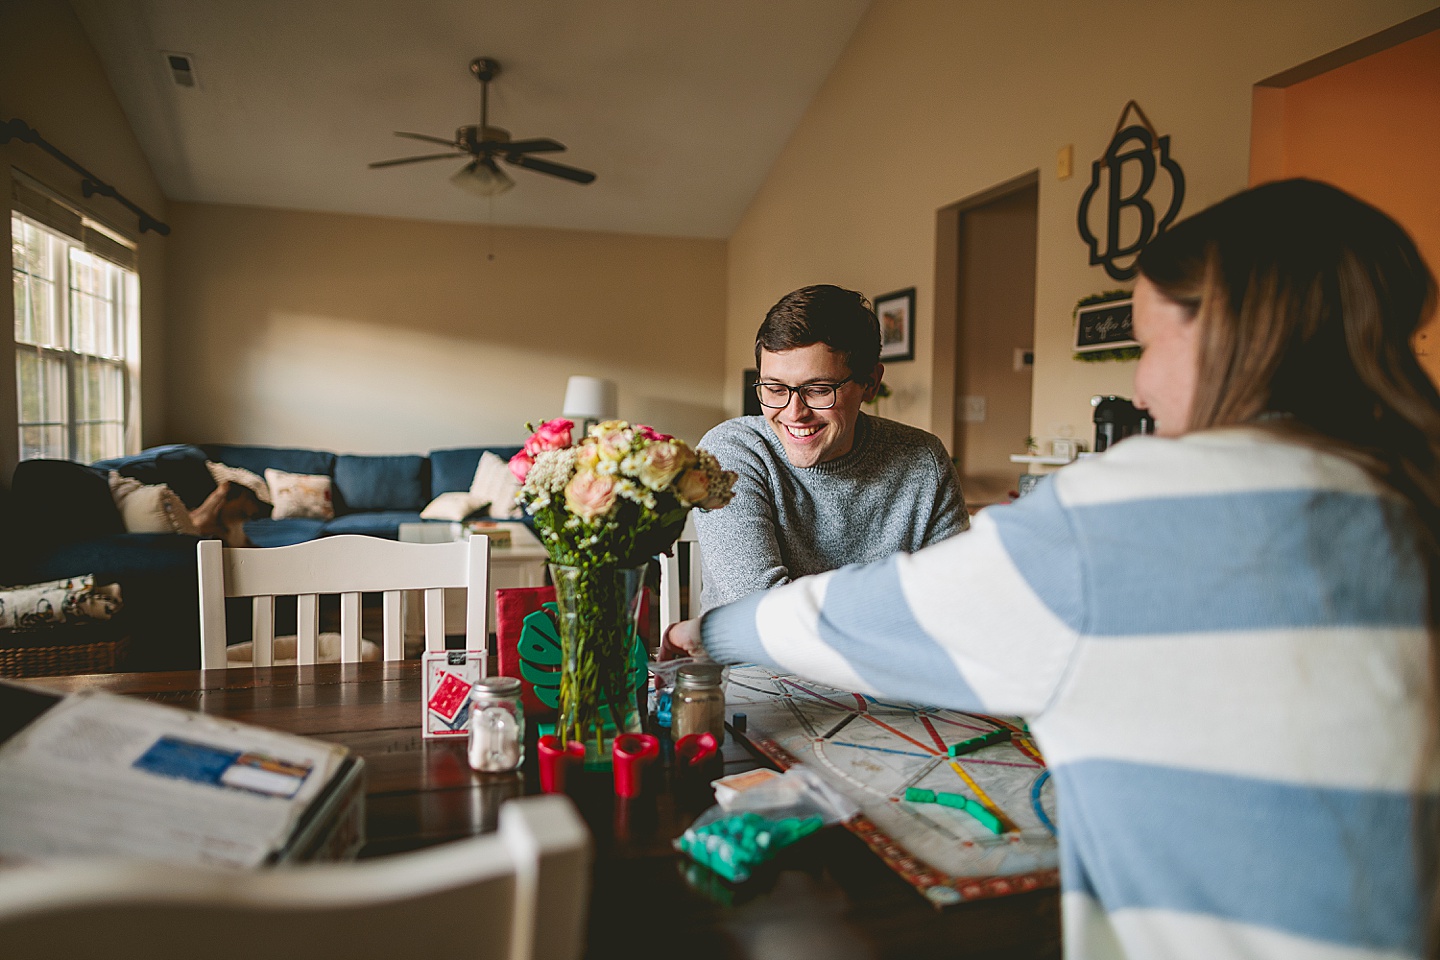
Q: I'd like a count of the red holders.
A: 3